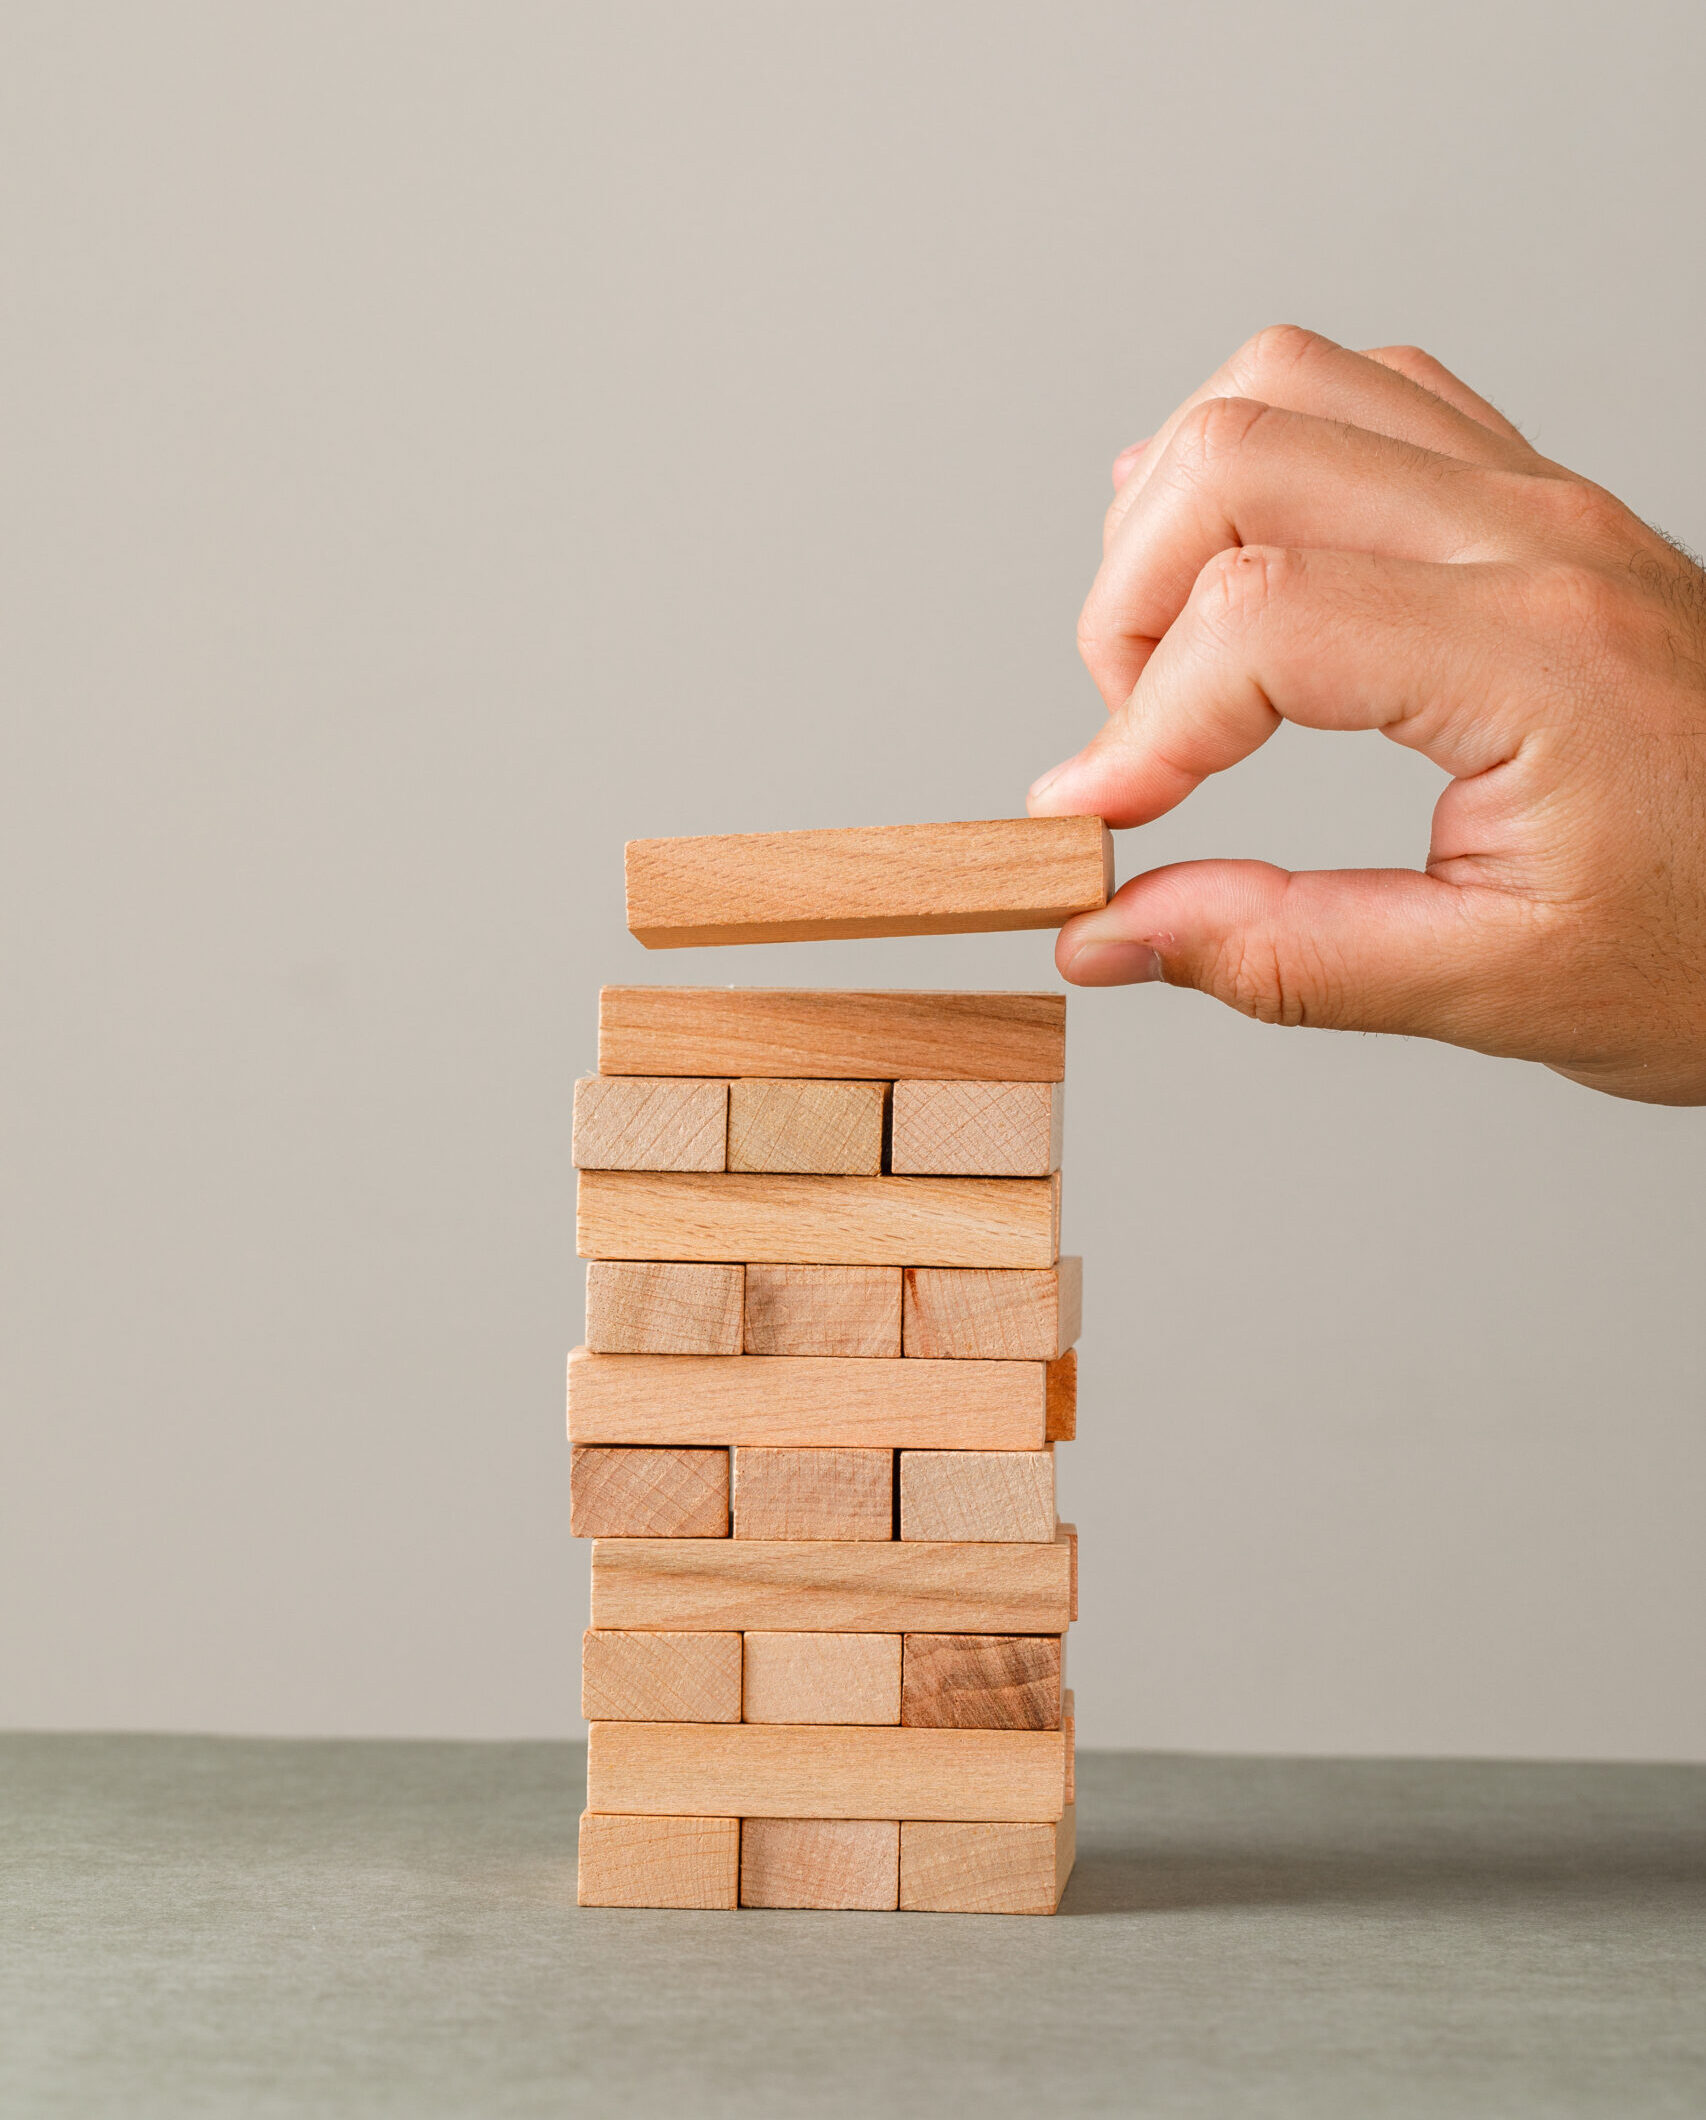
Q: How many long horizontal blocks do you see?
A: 6